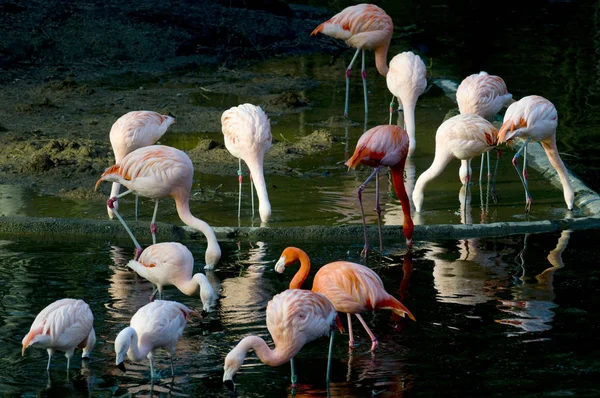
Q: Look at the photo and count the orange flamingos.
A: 2